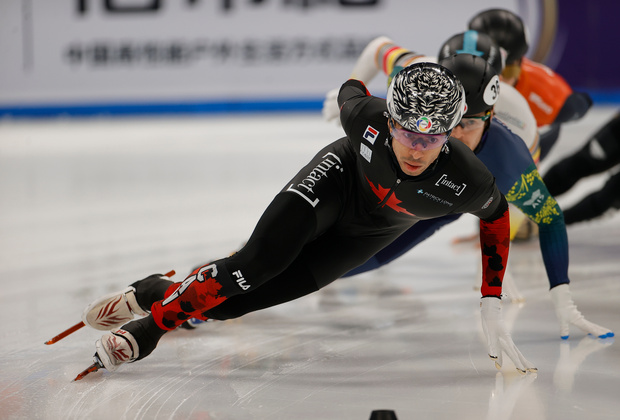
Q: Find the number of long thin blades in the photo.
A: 2